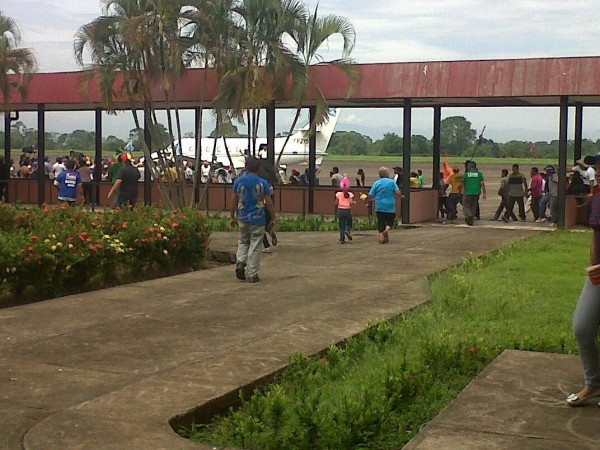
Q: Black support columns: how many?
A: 11